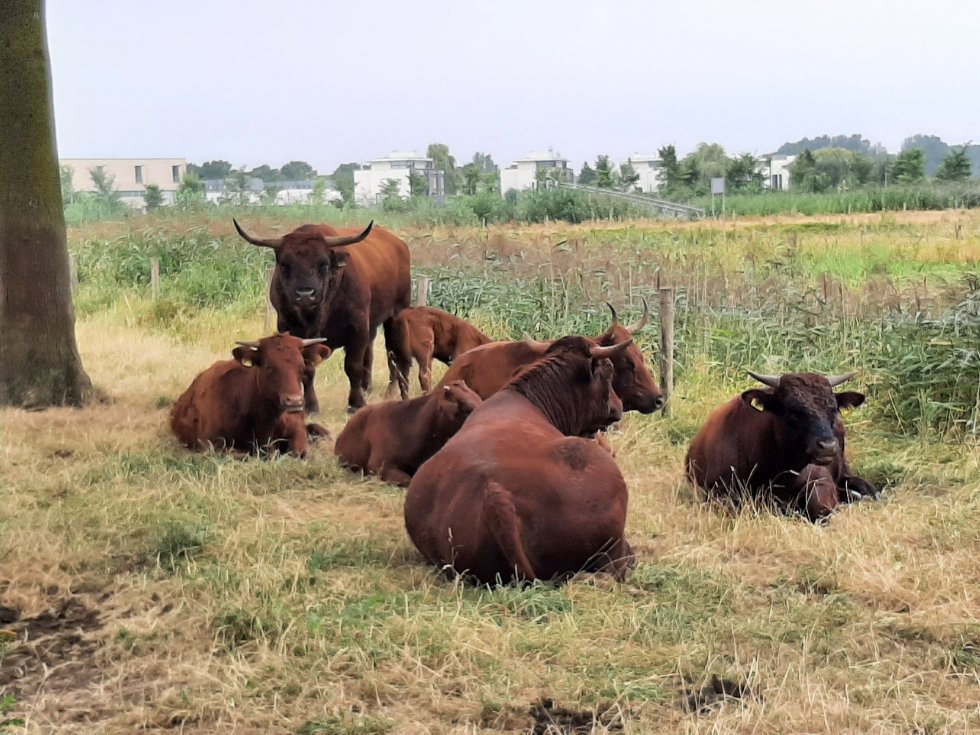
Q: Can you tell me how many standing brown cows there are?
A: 2